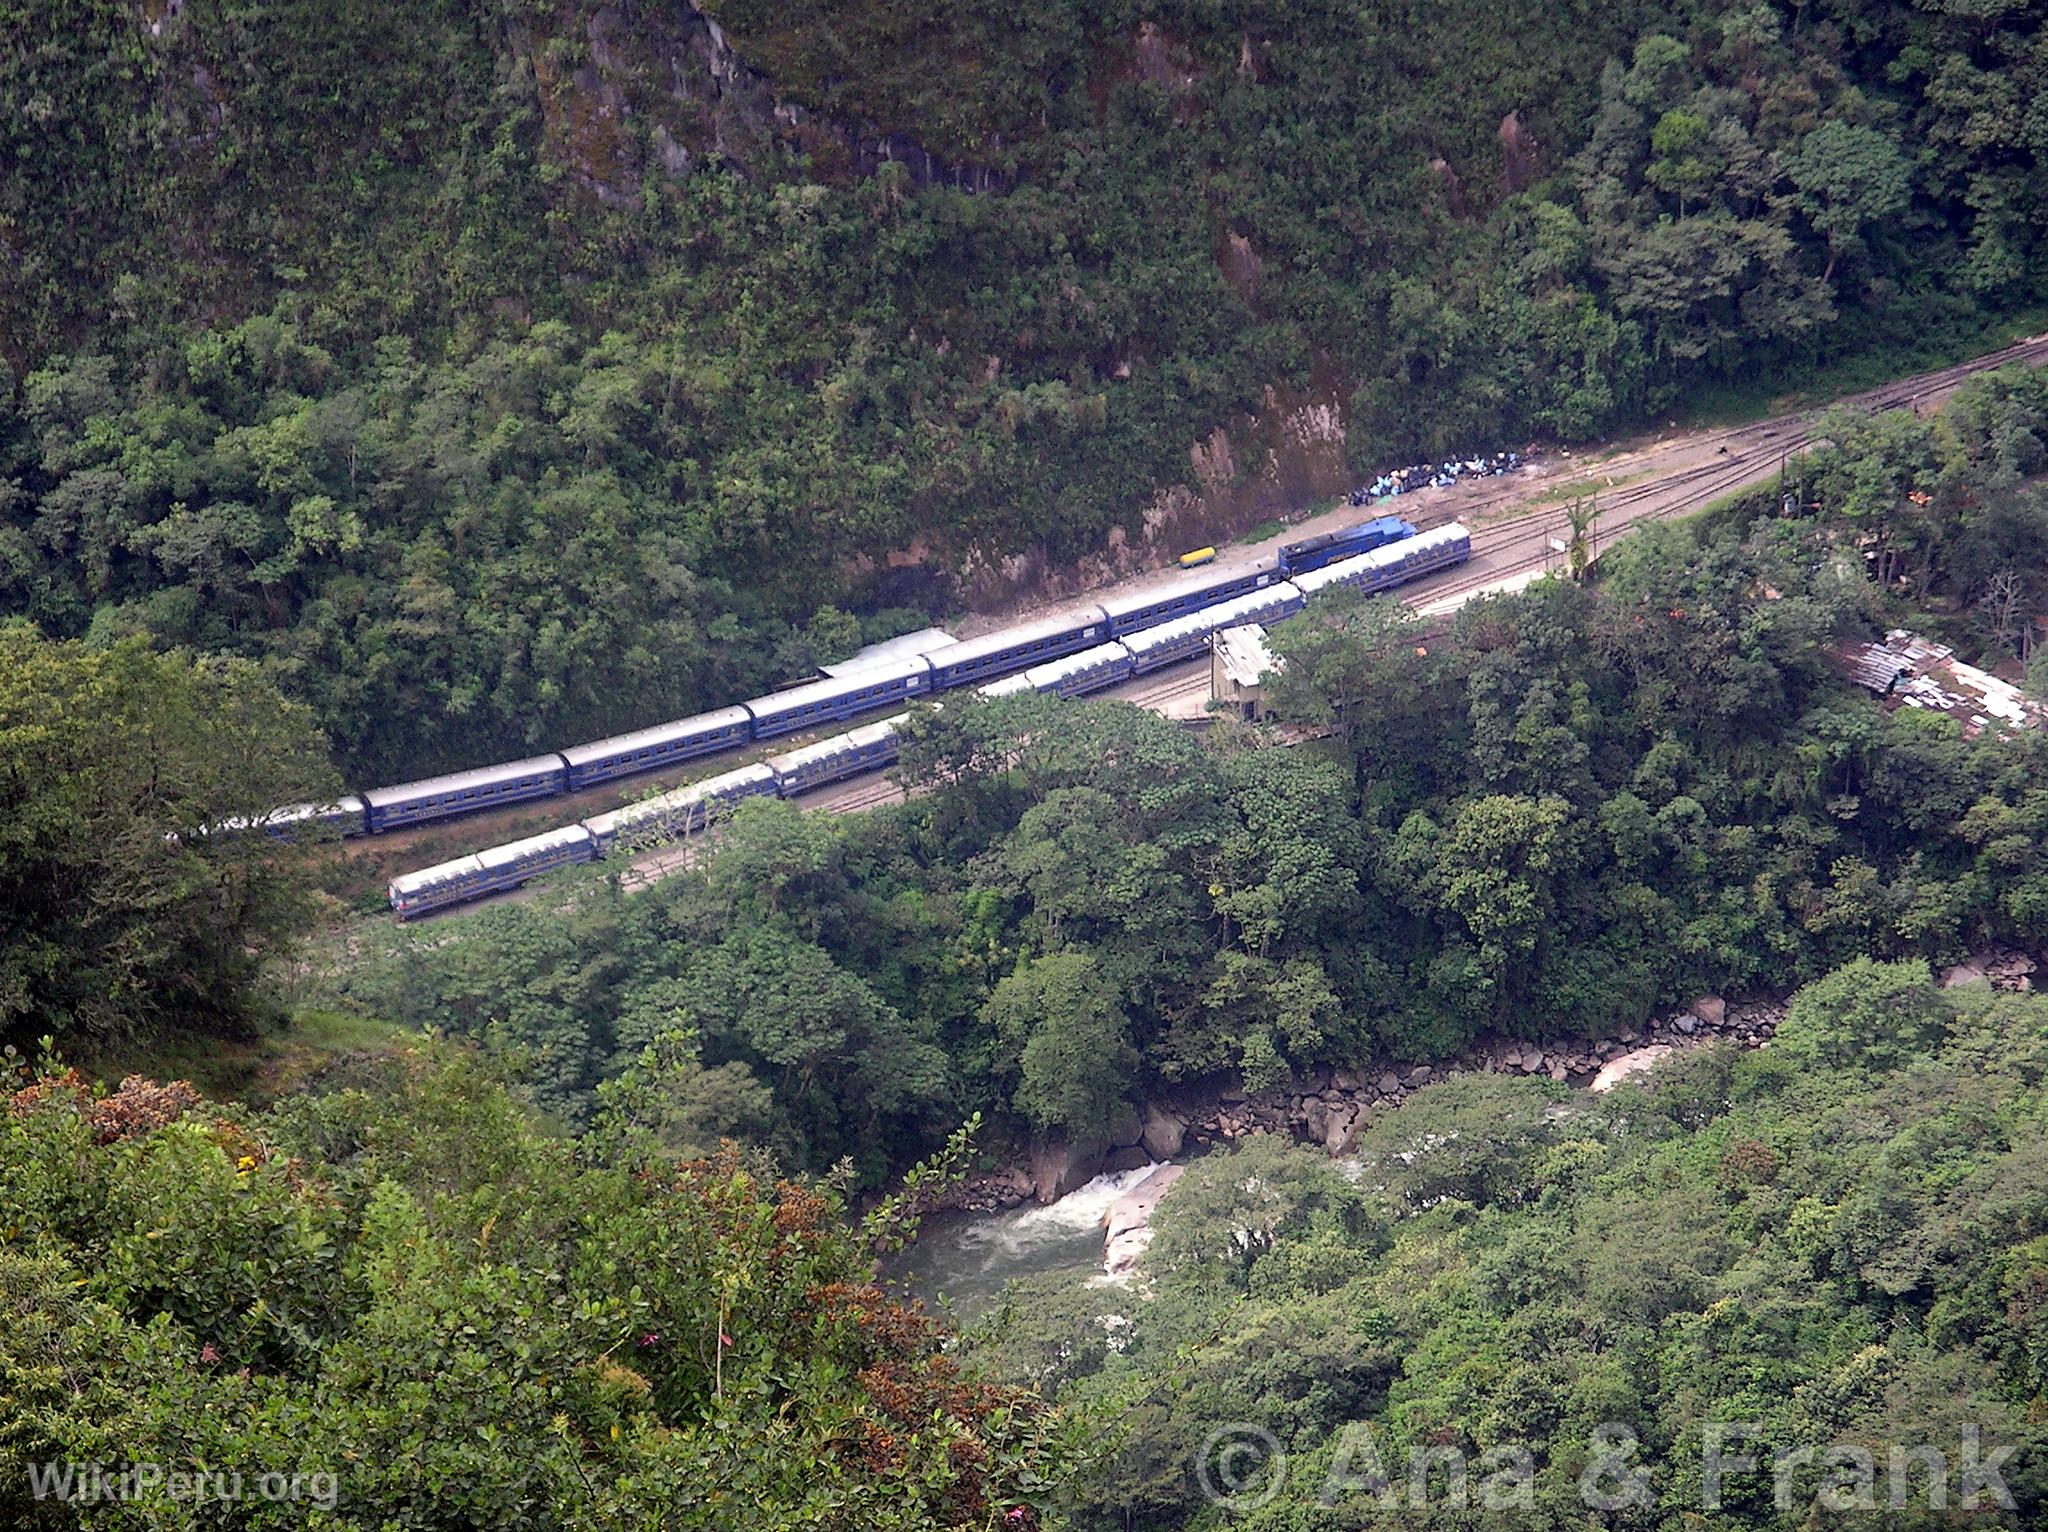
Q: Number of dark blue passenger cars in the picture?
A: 12